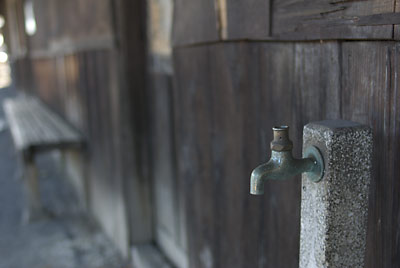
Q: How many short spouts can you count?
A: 1